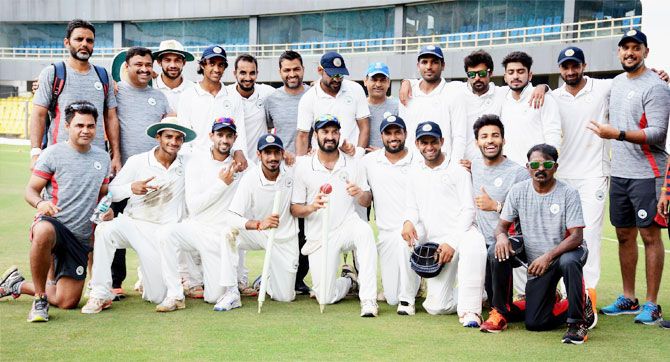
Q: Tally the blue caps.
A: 11